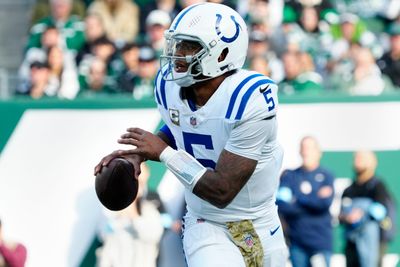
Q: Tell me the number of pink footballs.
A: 0